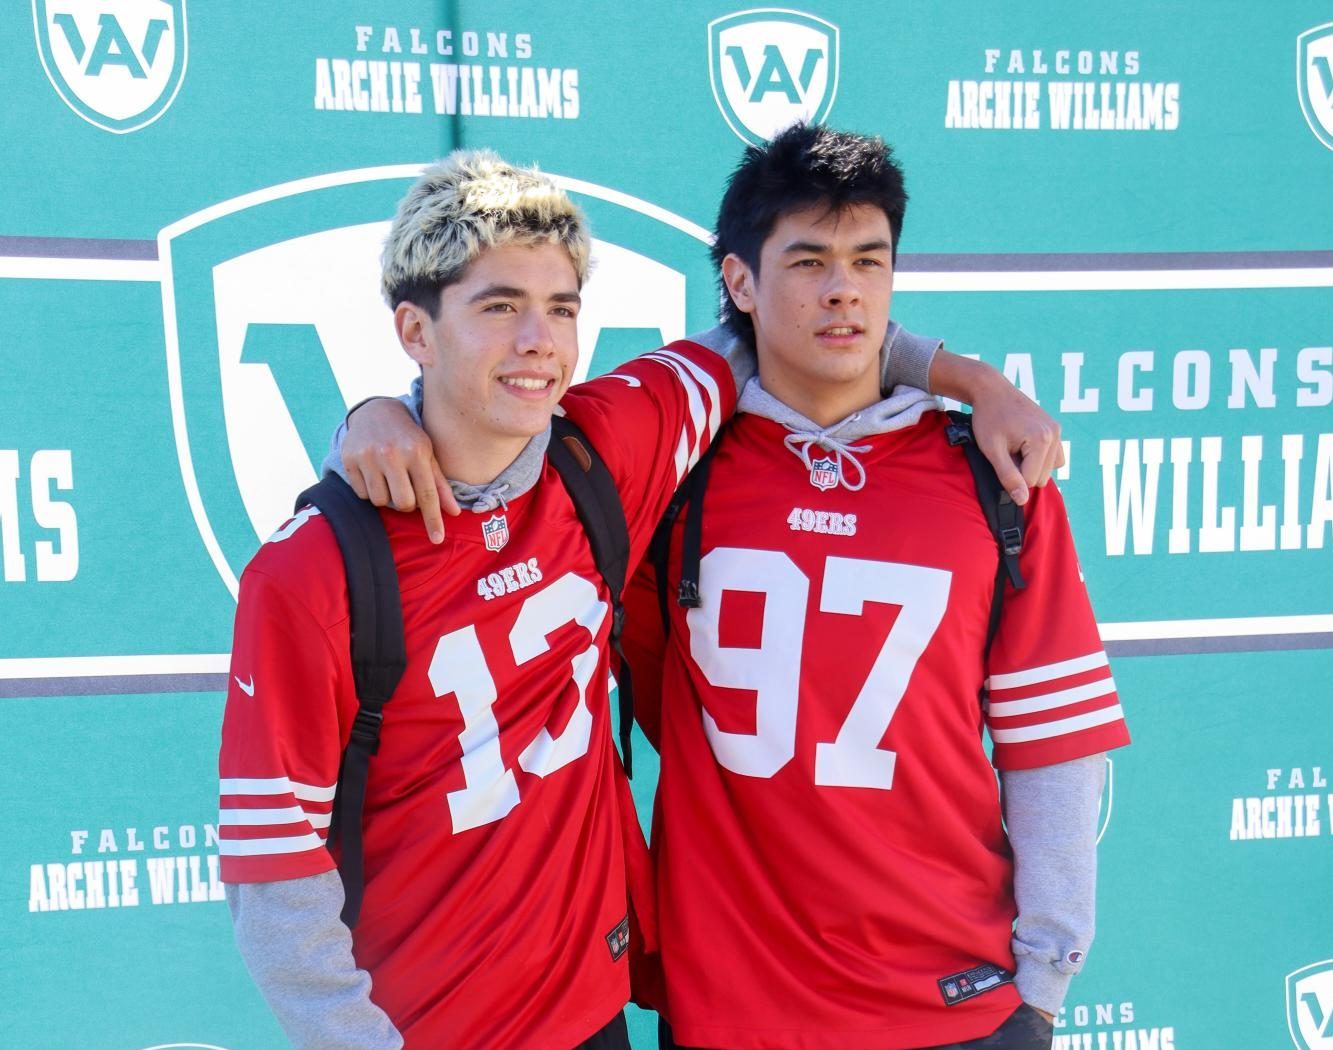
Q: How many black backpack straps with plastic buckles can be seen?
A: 4